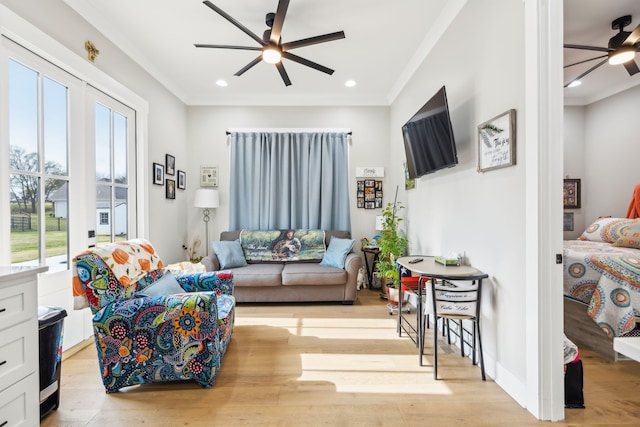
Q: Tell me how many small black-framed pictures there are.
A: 4